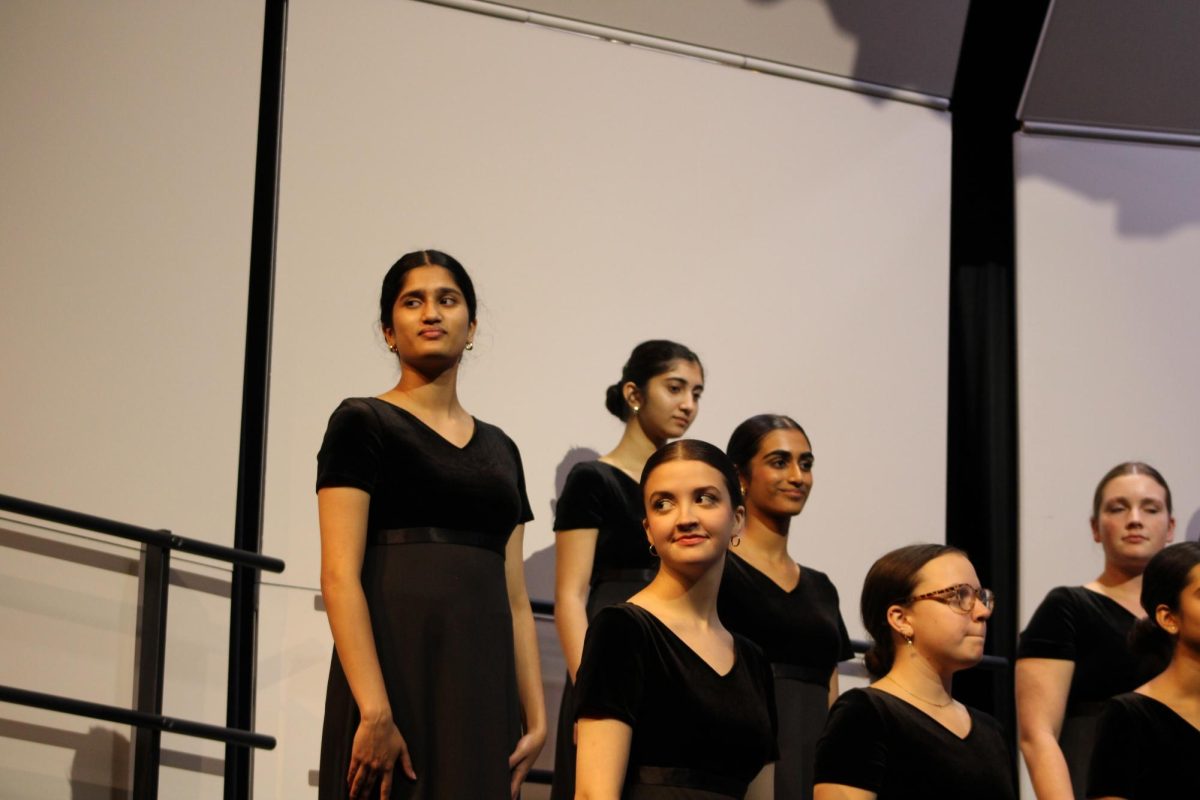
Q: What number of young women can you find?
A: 7